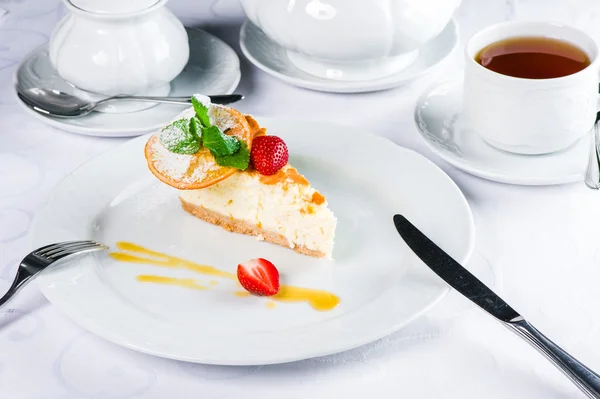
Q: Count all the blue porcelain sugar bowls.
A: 0